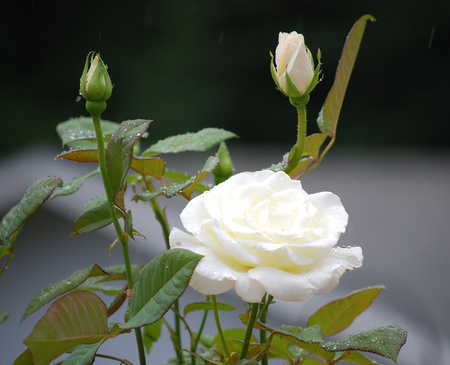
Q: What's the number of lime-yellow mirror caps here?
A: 0